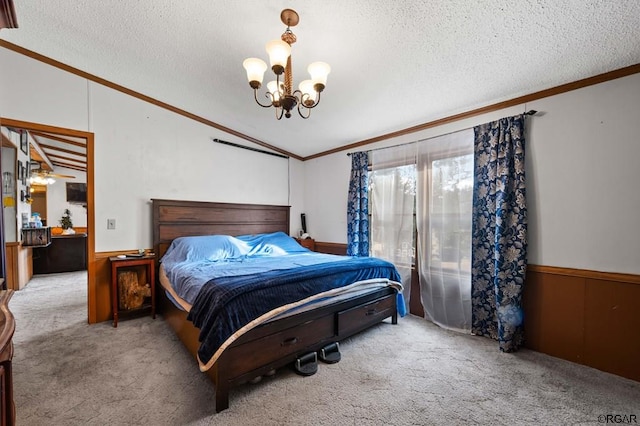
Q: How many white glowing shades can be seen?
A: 5